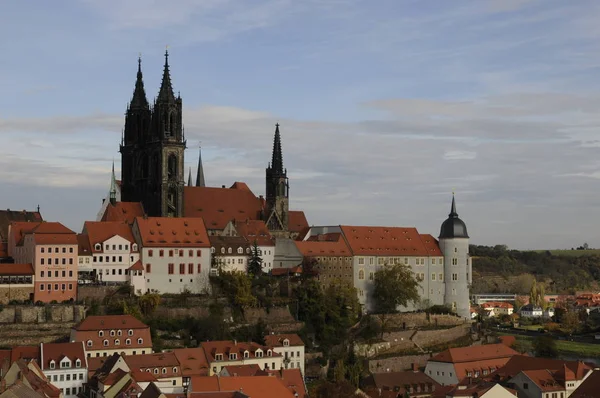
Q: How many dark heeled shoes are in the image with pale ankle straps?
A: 0